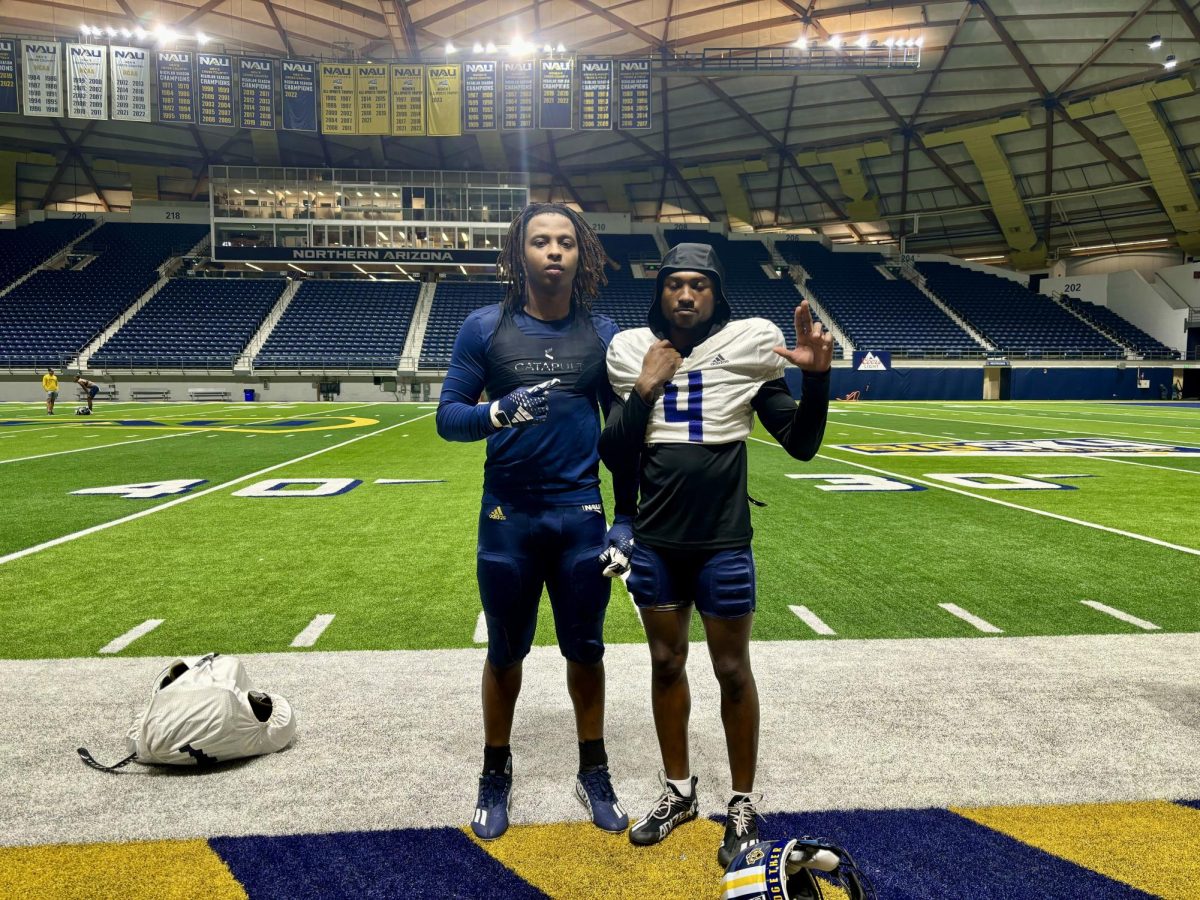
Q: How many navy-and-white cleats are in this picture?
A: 2